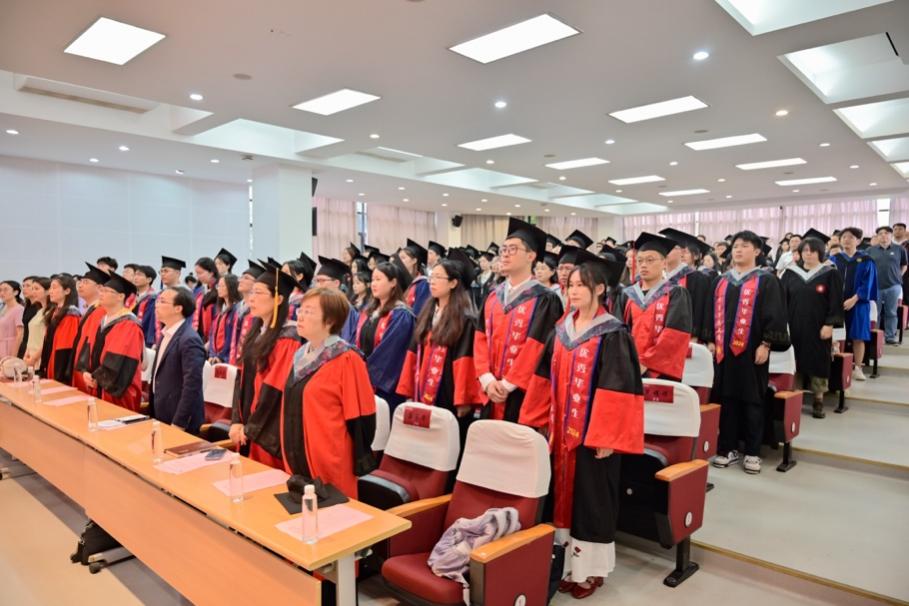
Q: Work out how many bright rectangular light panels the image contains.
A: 11